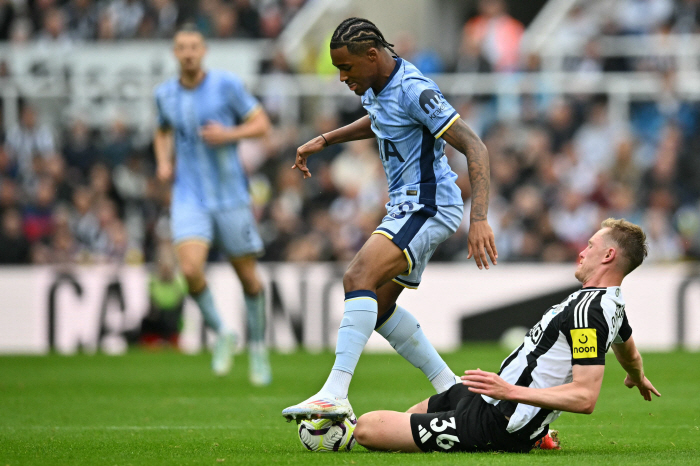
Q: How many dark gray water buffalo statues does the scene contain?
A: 0